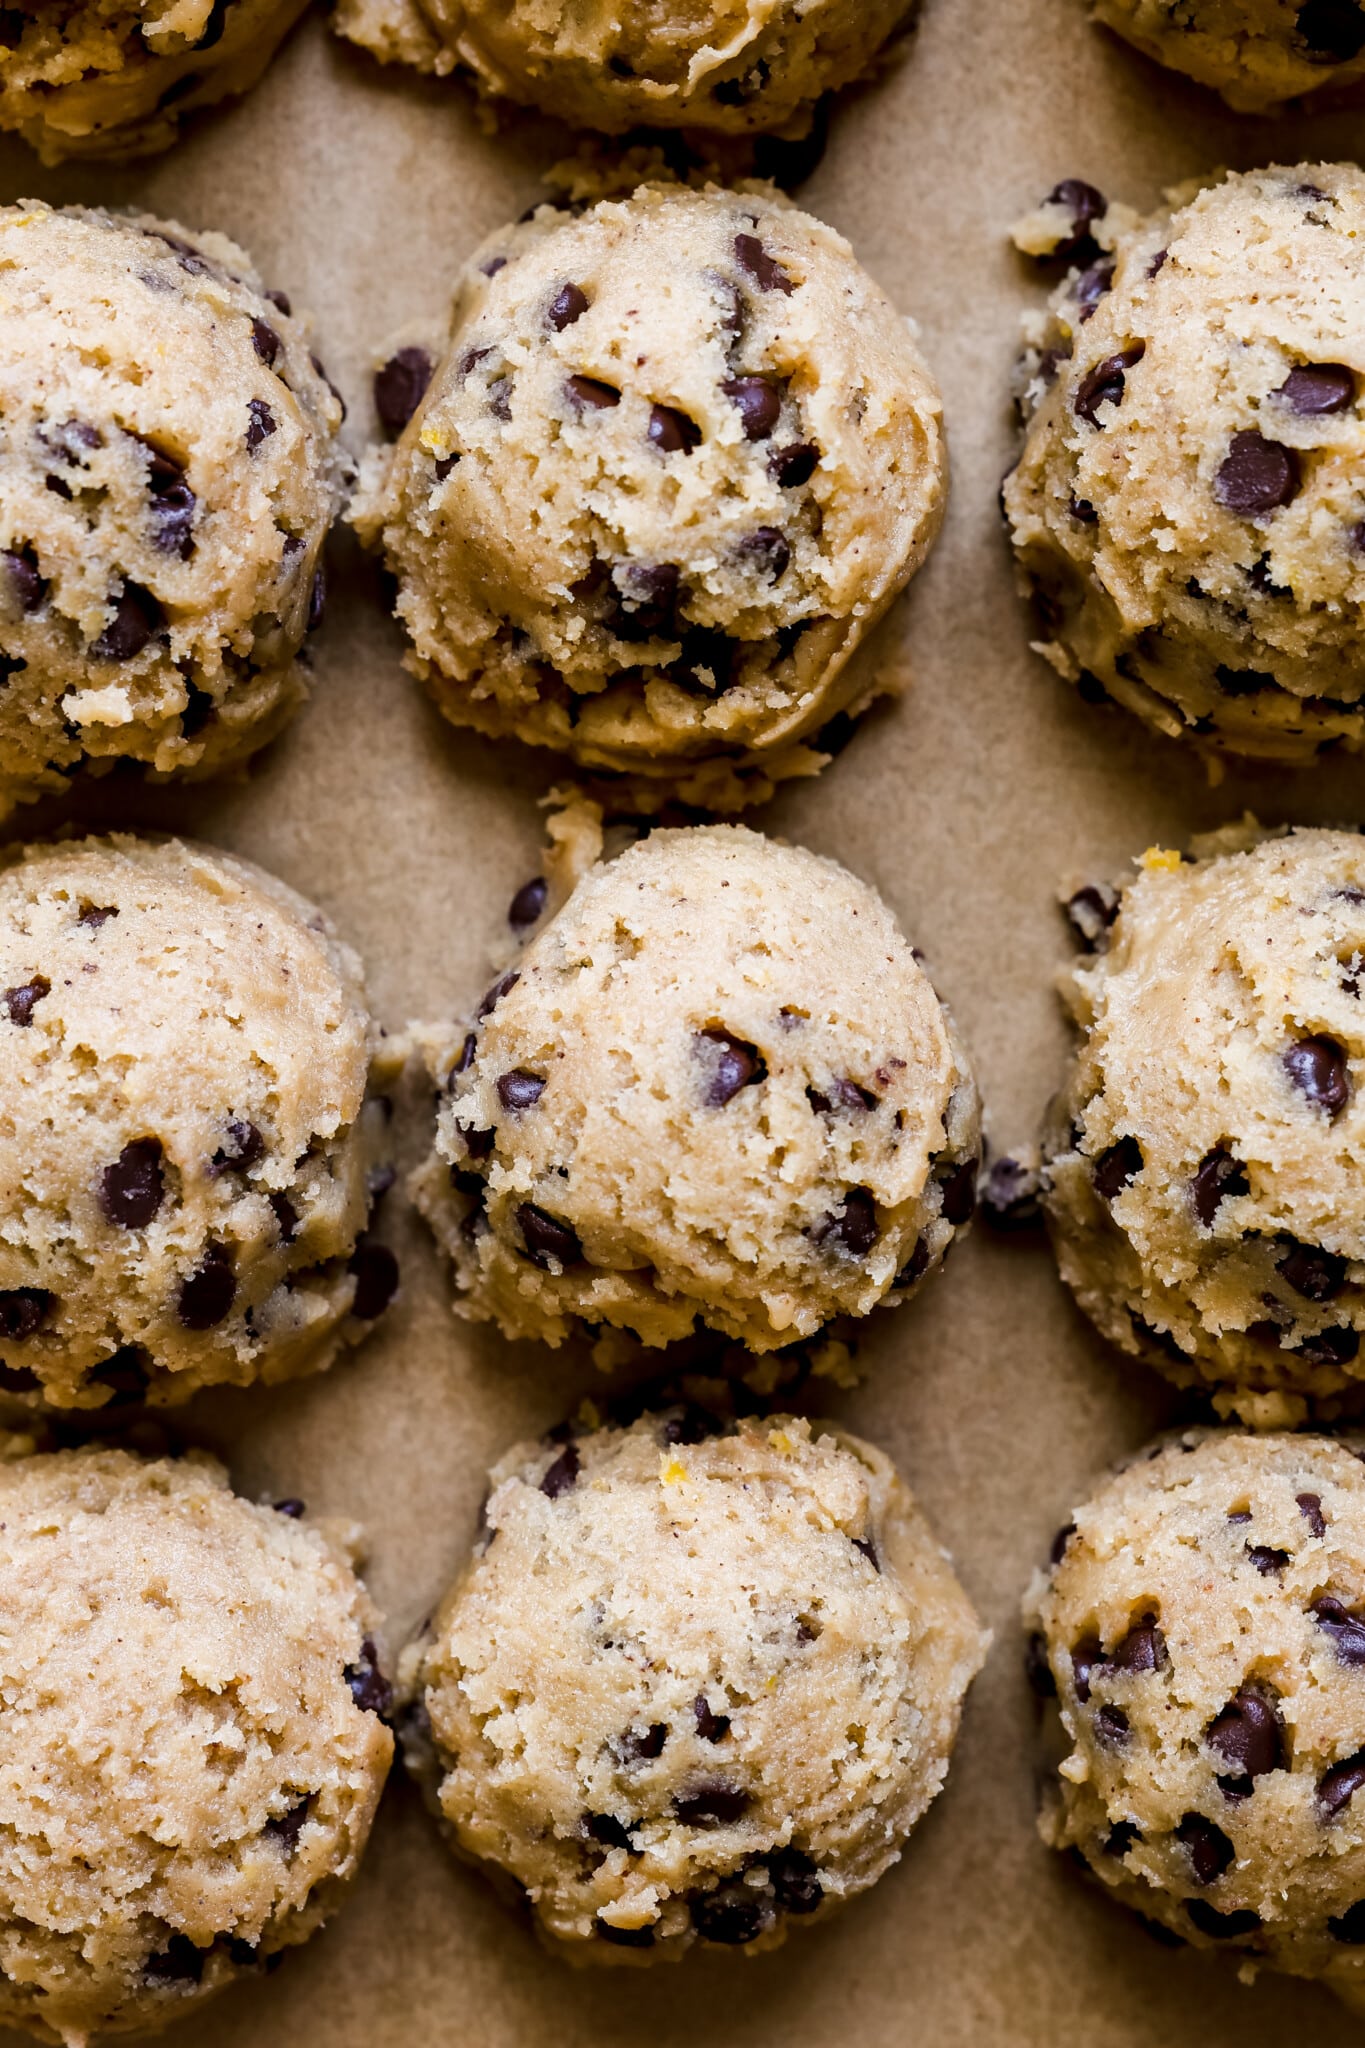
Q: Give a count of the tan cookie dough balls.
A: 12